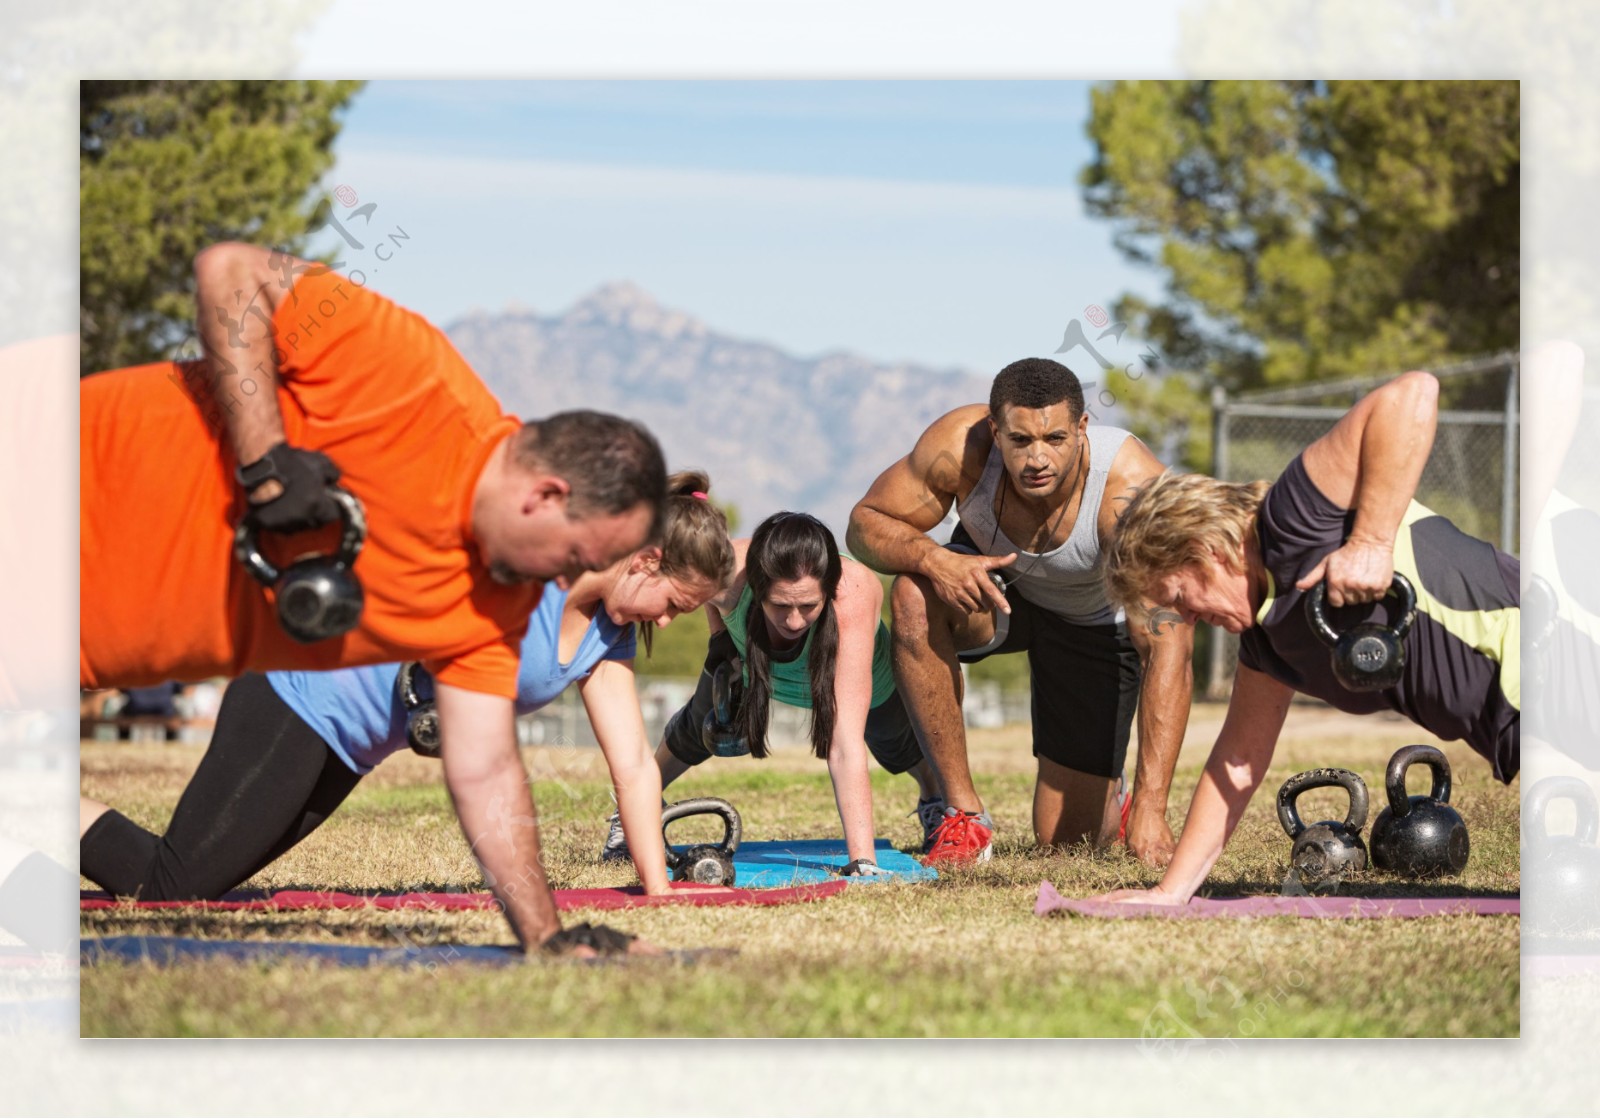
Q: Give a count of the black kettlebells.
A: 7